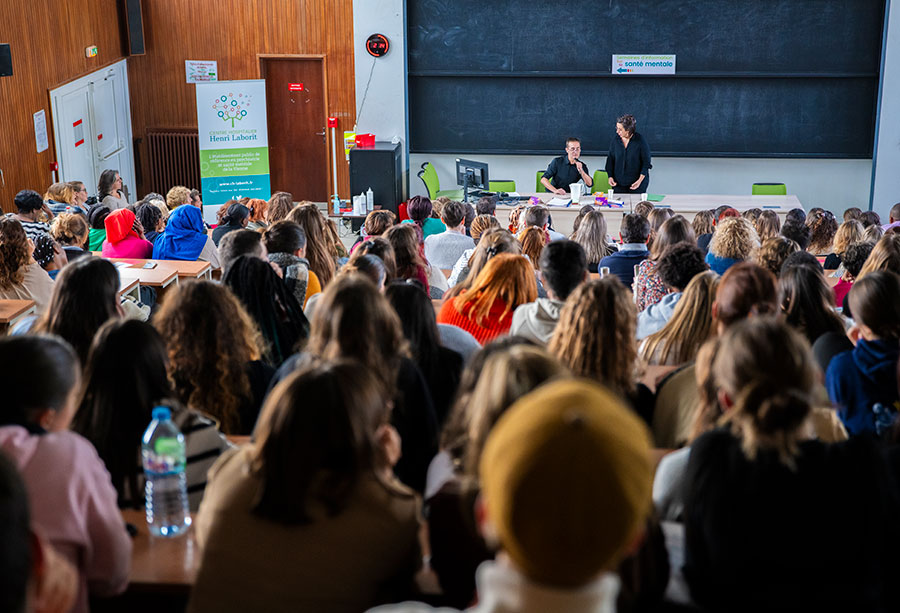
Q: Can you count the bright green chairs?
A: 5